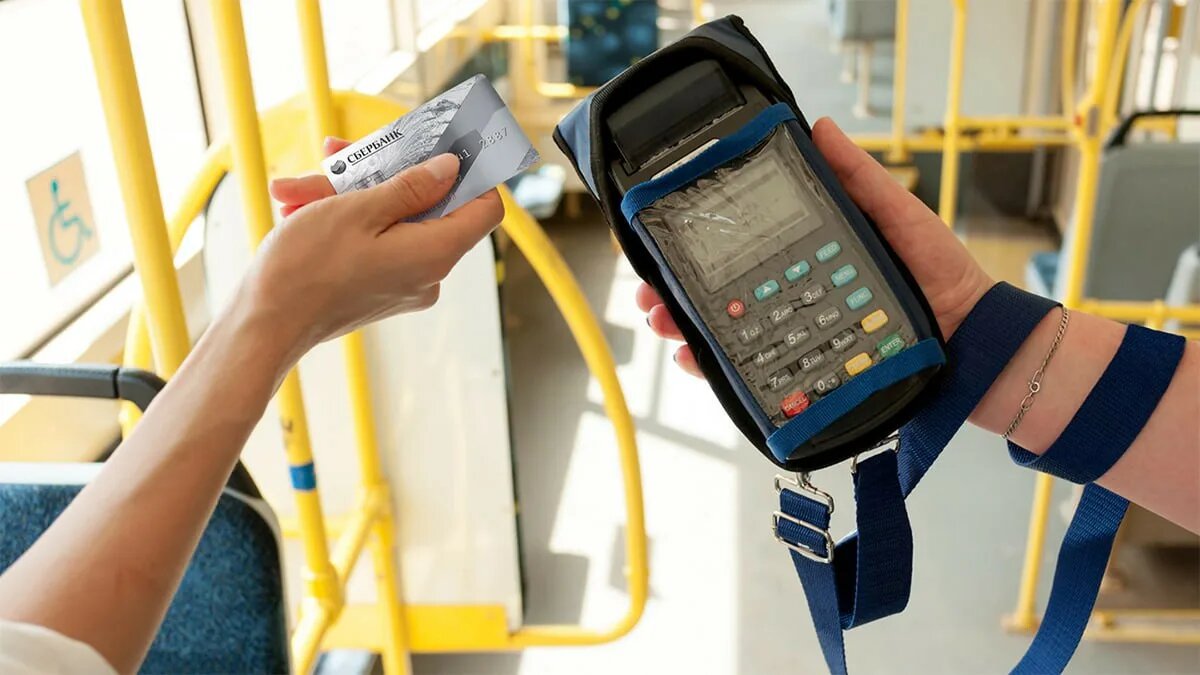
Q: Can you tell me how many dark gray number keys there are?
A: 10